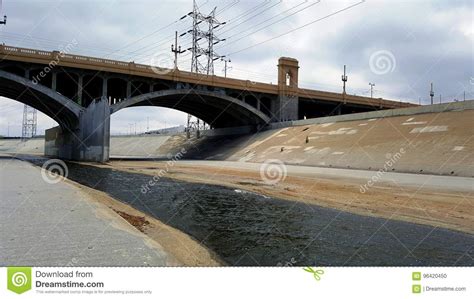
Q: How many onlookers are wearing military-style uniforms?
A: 0